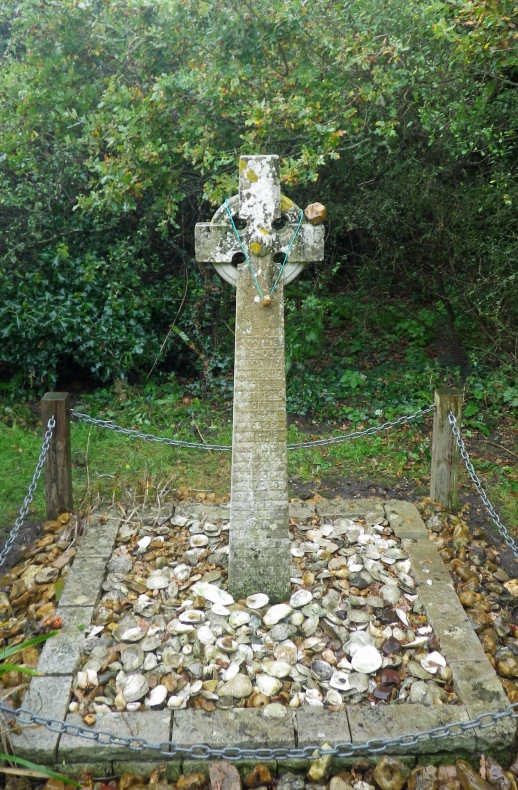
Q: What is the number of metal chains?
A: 4